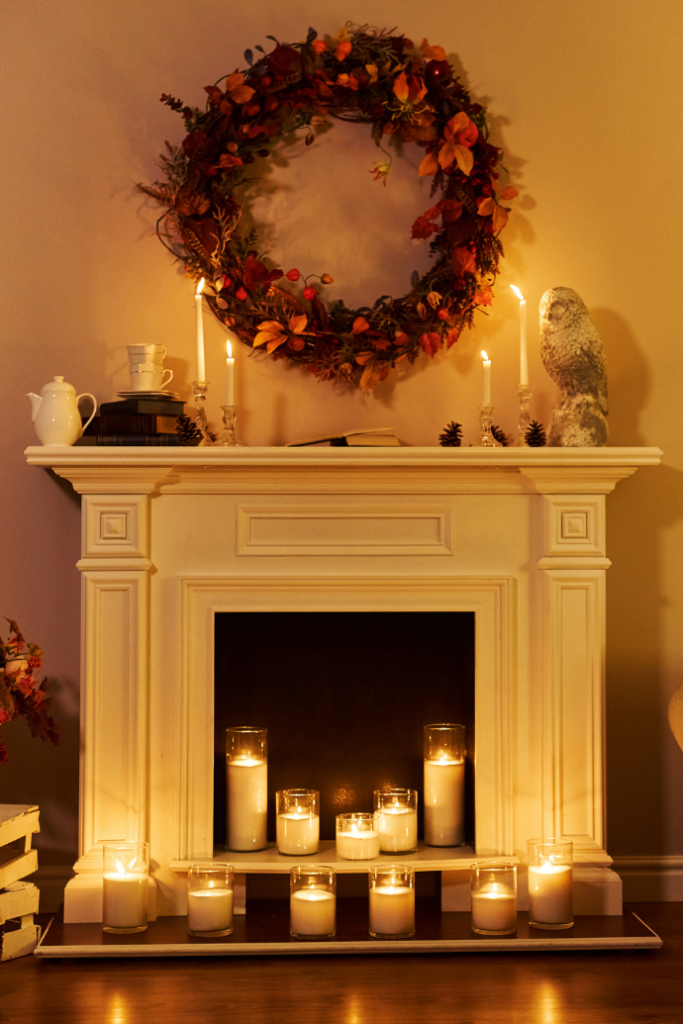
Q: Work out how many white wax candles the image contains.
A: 15